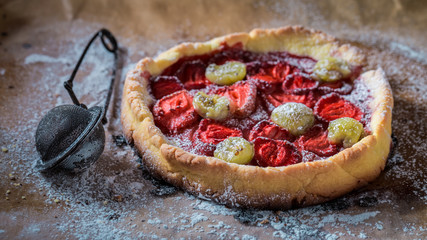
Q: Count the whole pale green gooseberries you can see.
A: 6